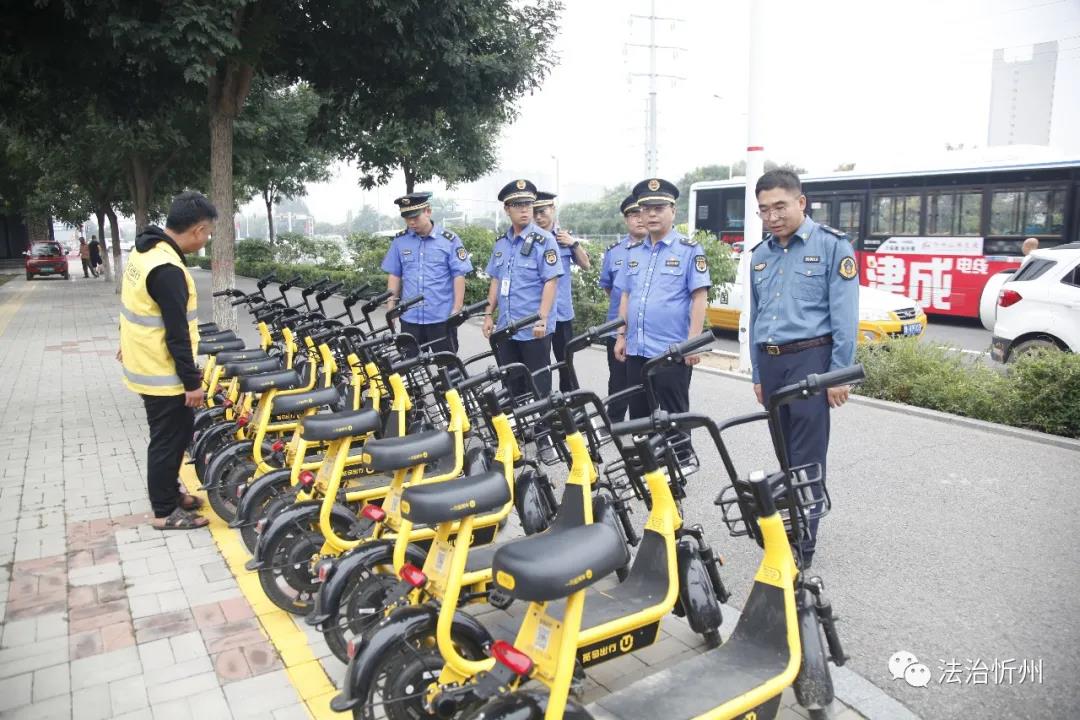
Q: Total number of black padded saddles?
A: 11